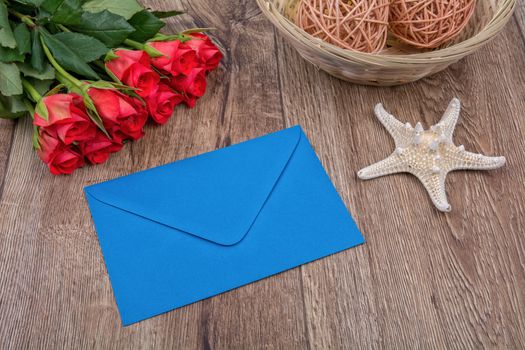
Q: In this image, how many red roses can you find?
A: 9